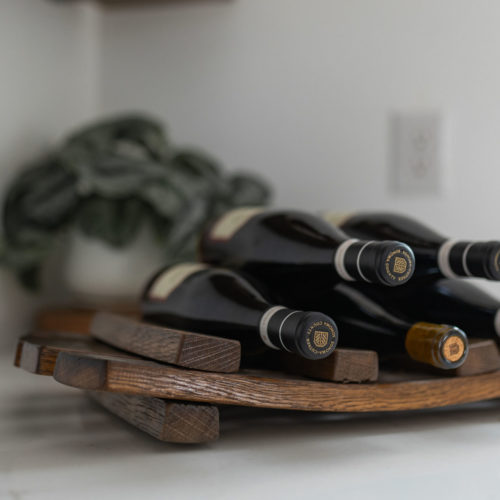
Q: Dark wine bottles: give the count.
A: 5